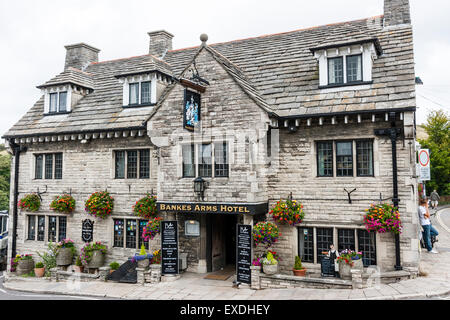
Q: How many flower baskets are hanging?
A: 8